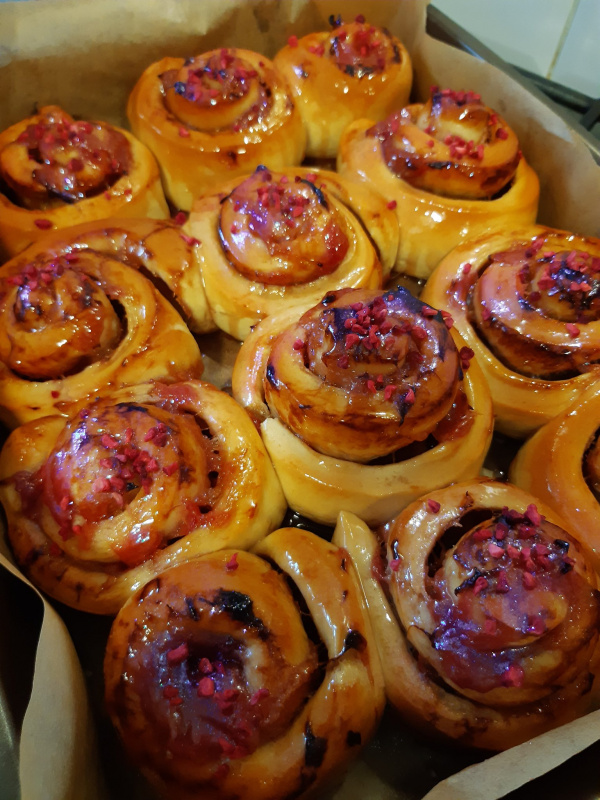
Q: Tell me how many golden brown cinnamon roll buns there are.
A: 12